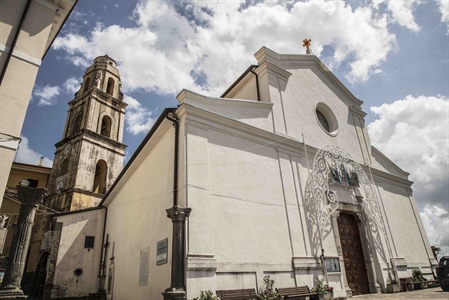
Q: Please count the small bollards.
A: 0